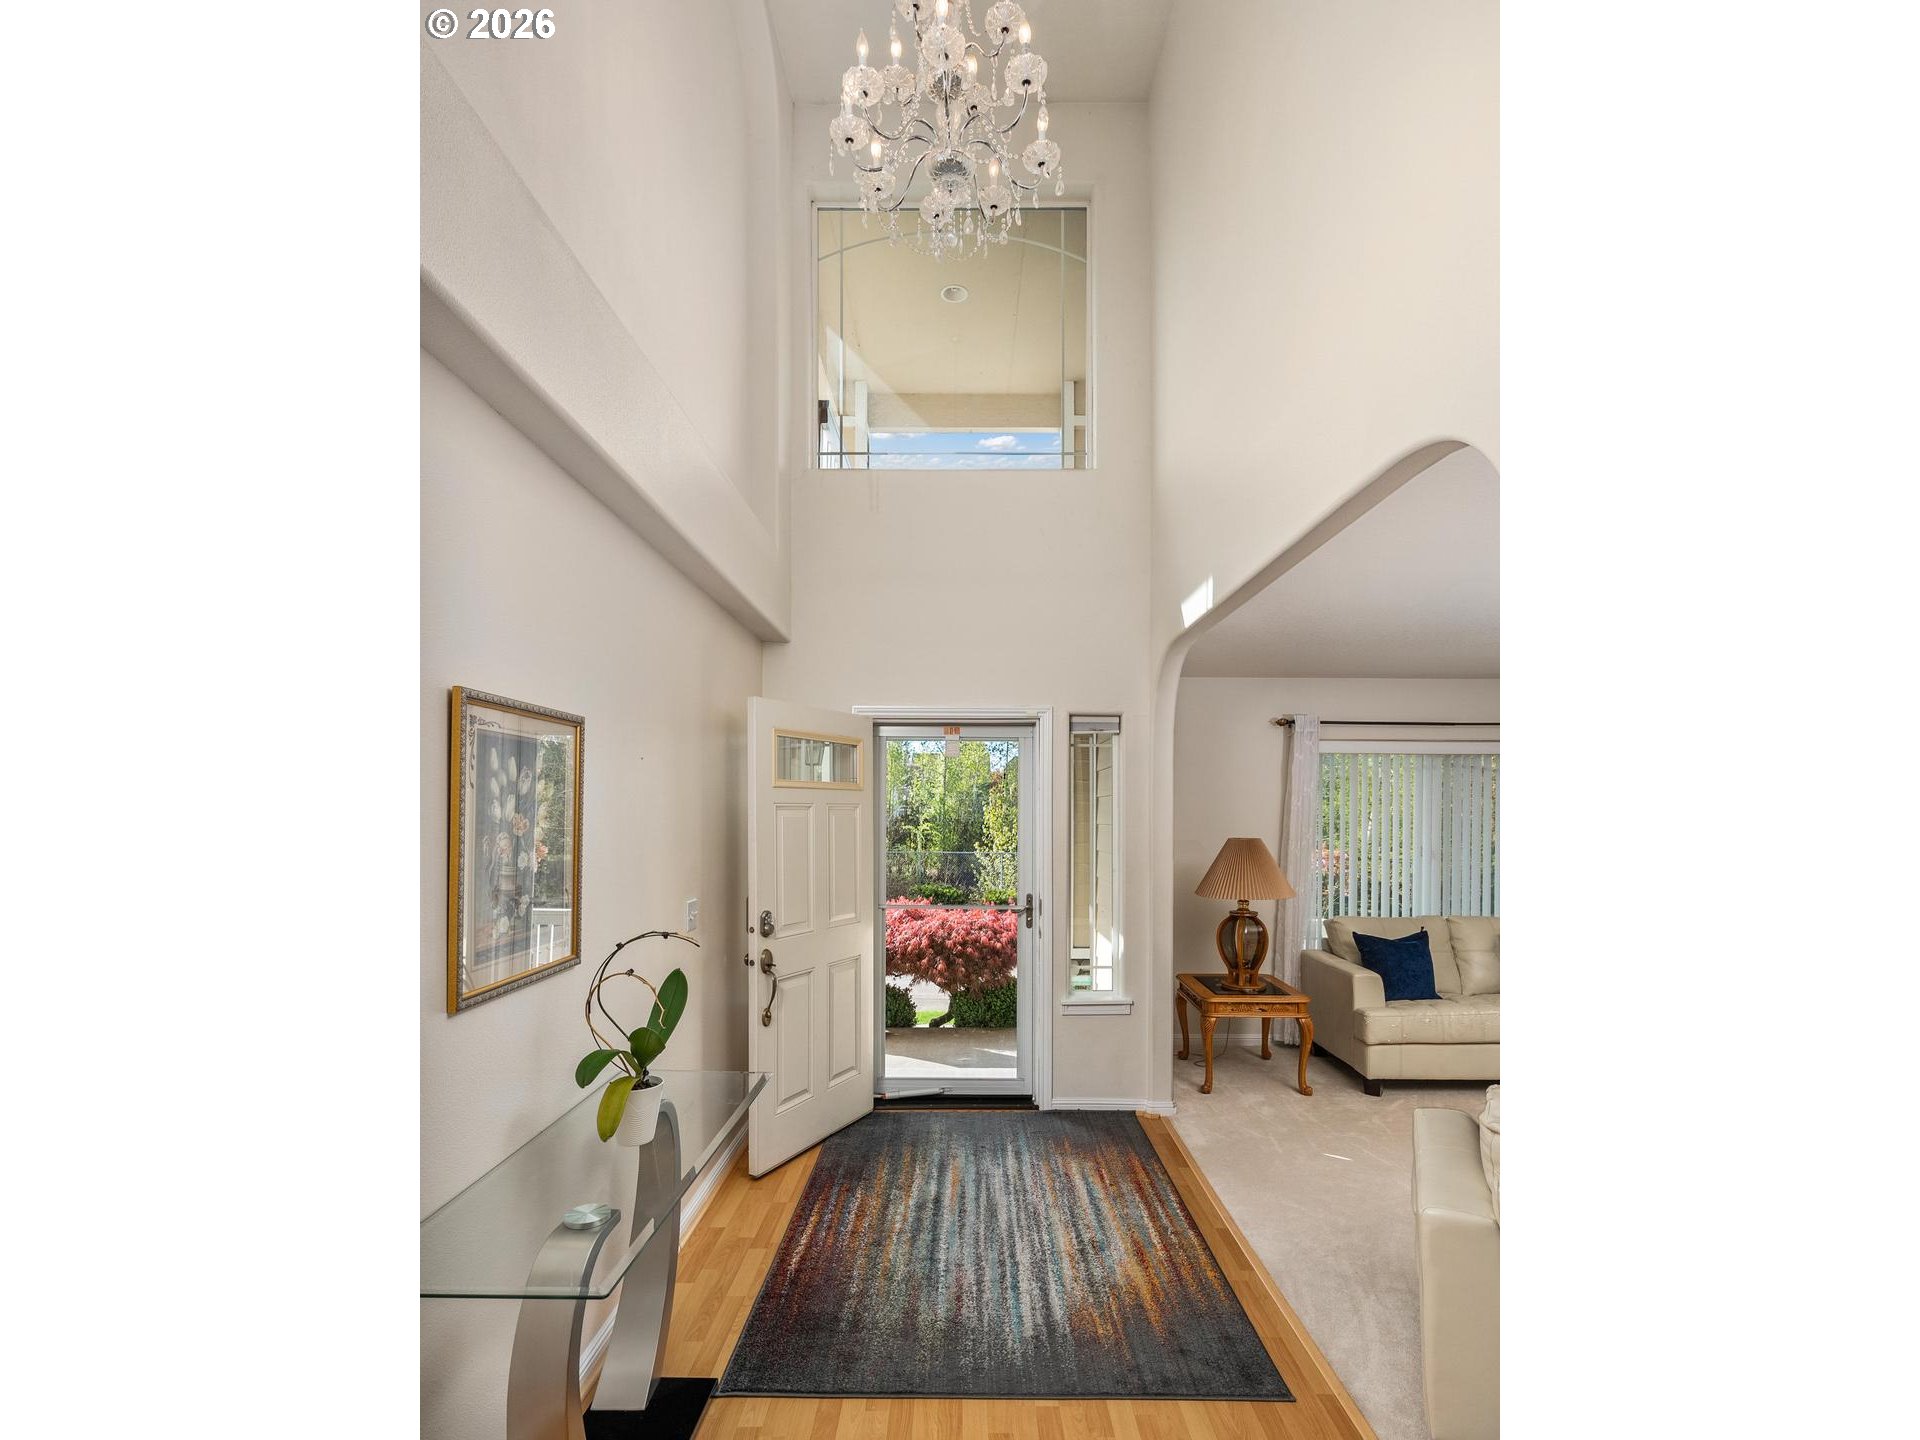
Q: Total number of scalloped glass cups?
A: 12